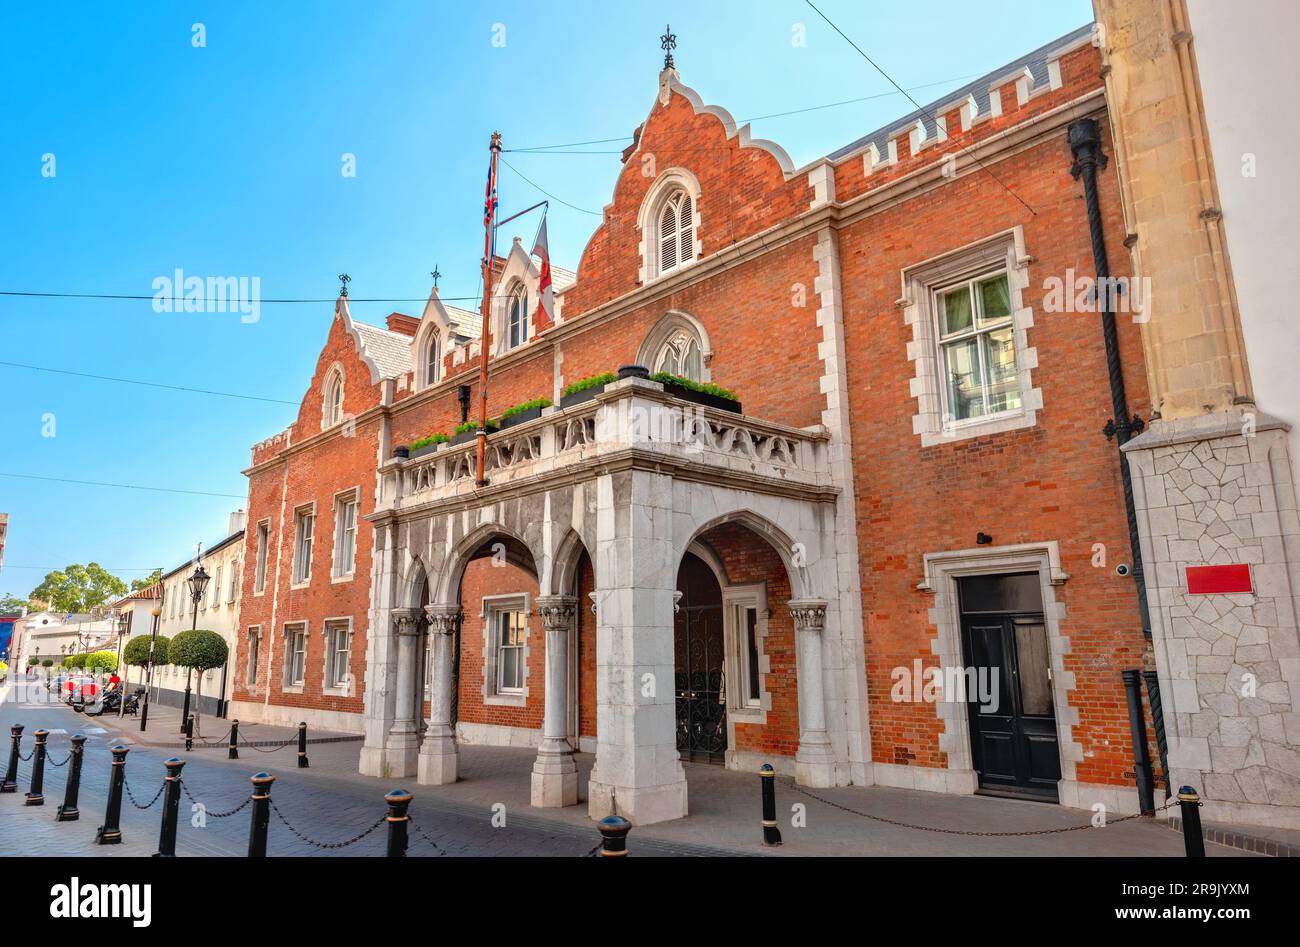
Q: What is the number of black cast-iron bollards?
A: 13